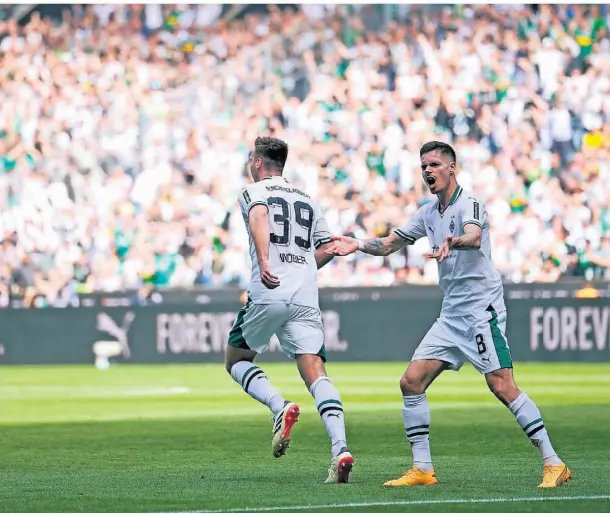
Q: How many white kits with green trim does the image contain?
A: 2